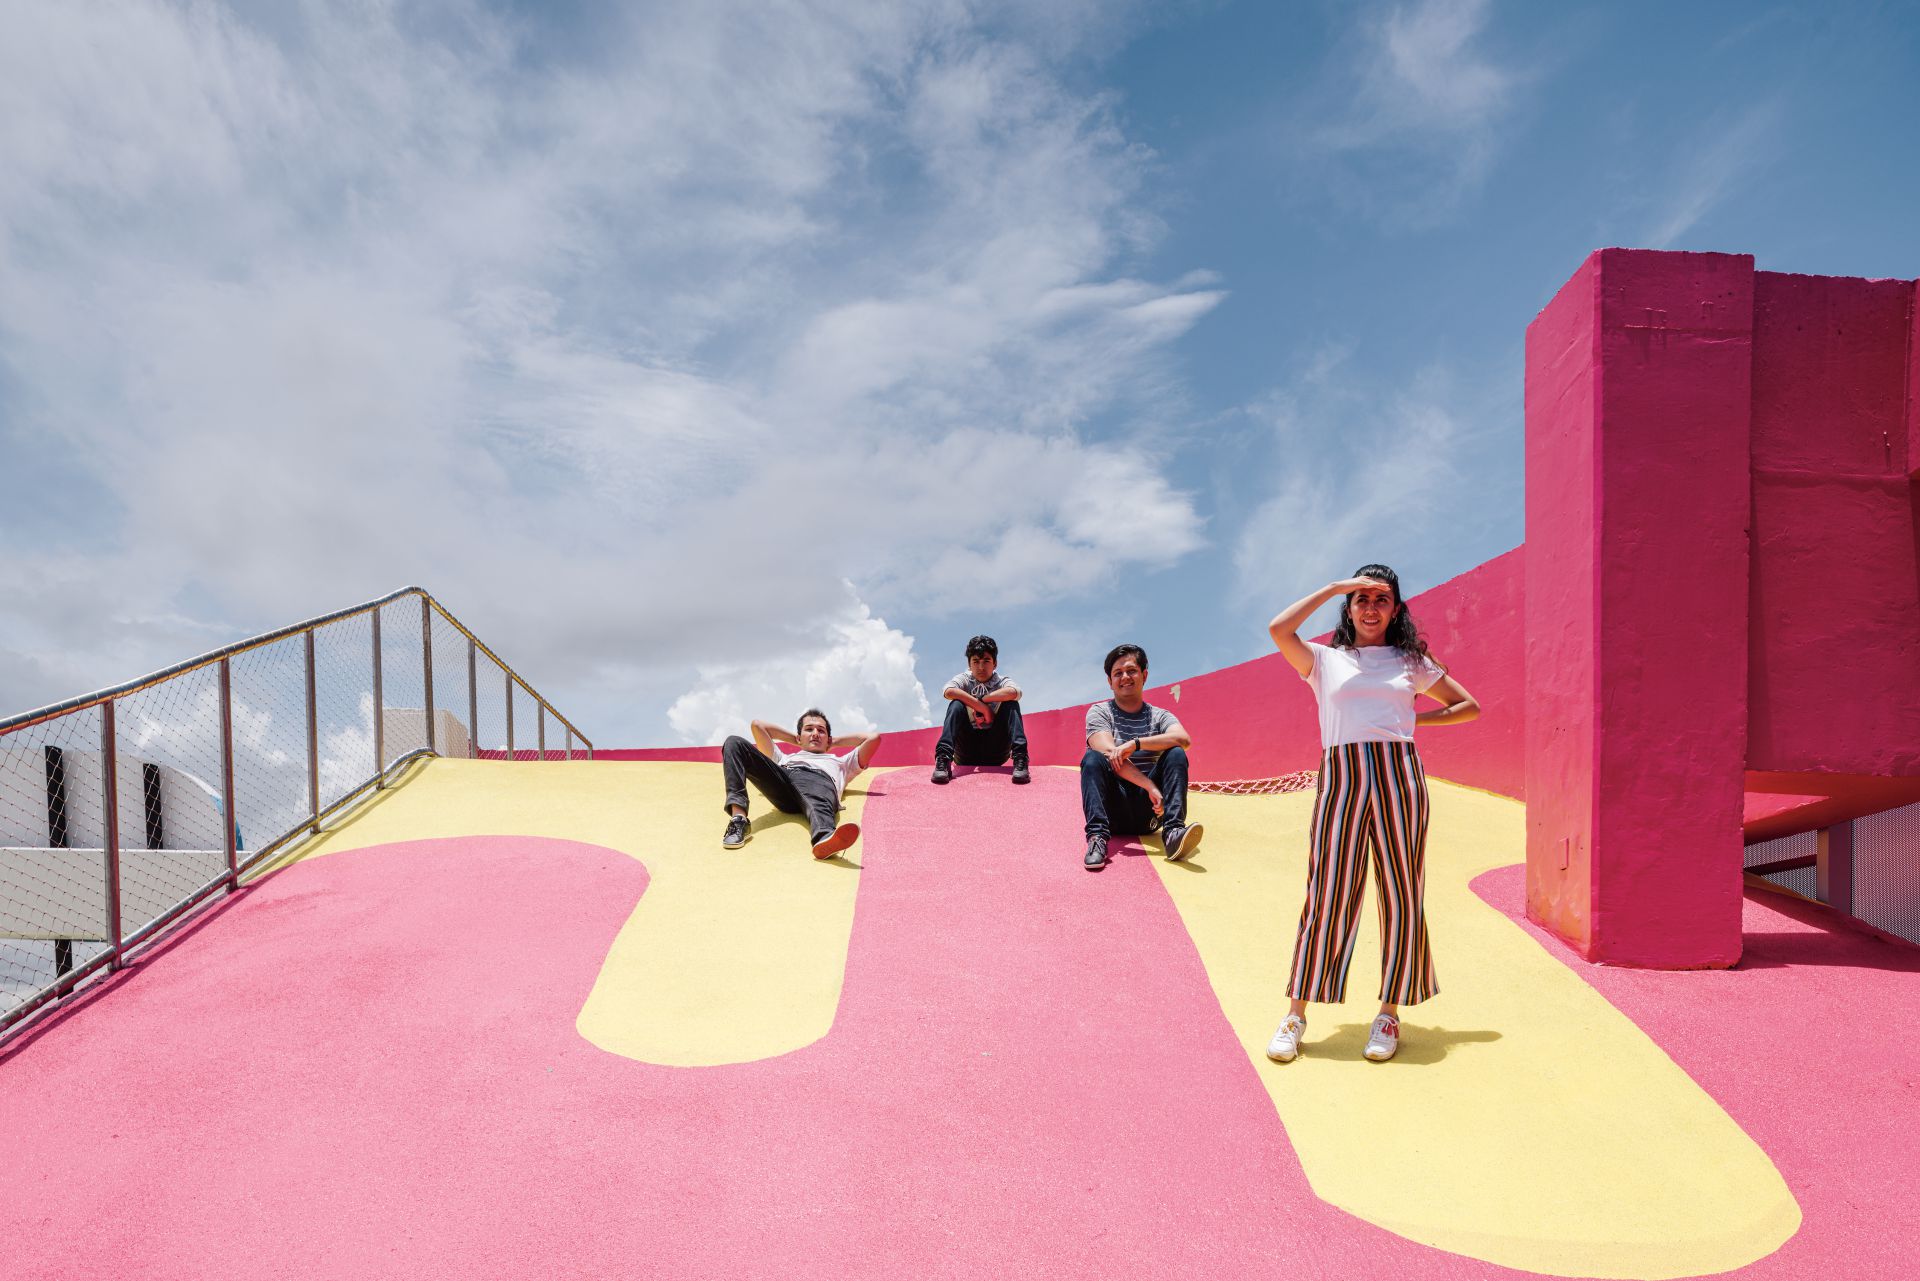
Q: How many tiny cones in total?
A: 0